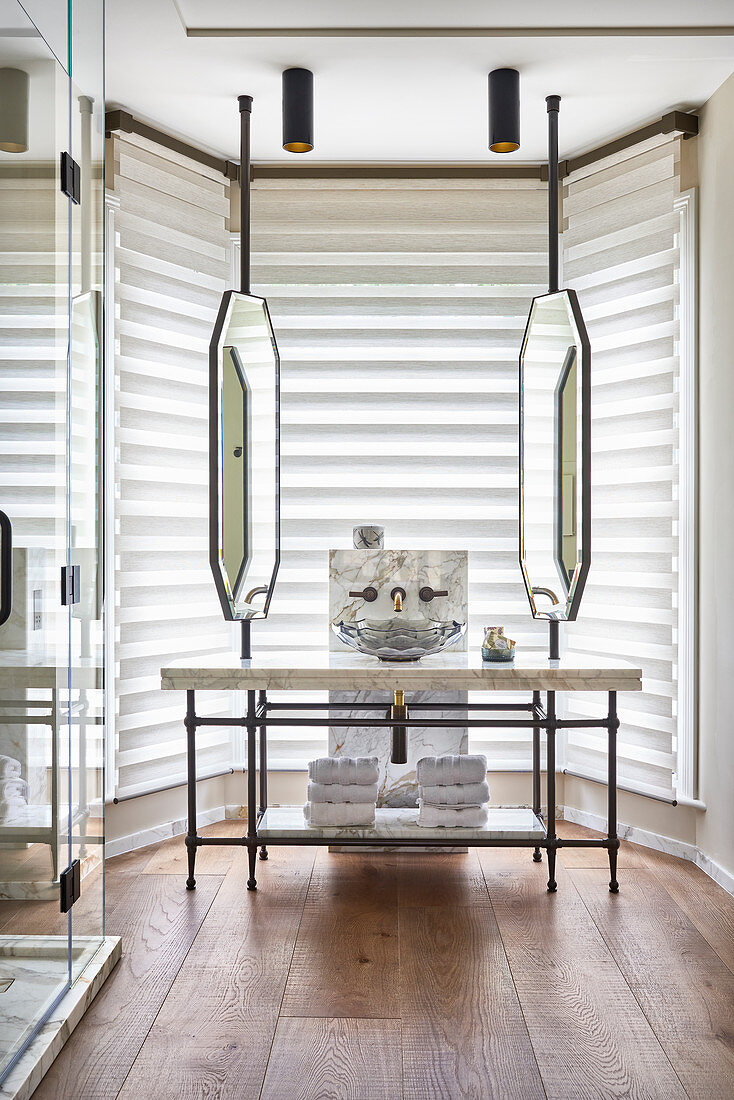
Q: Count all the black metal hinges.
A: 3